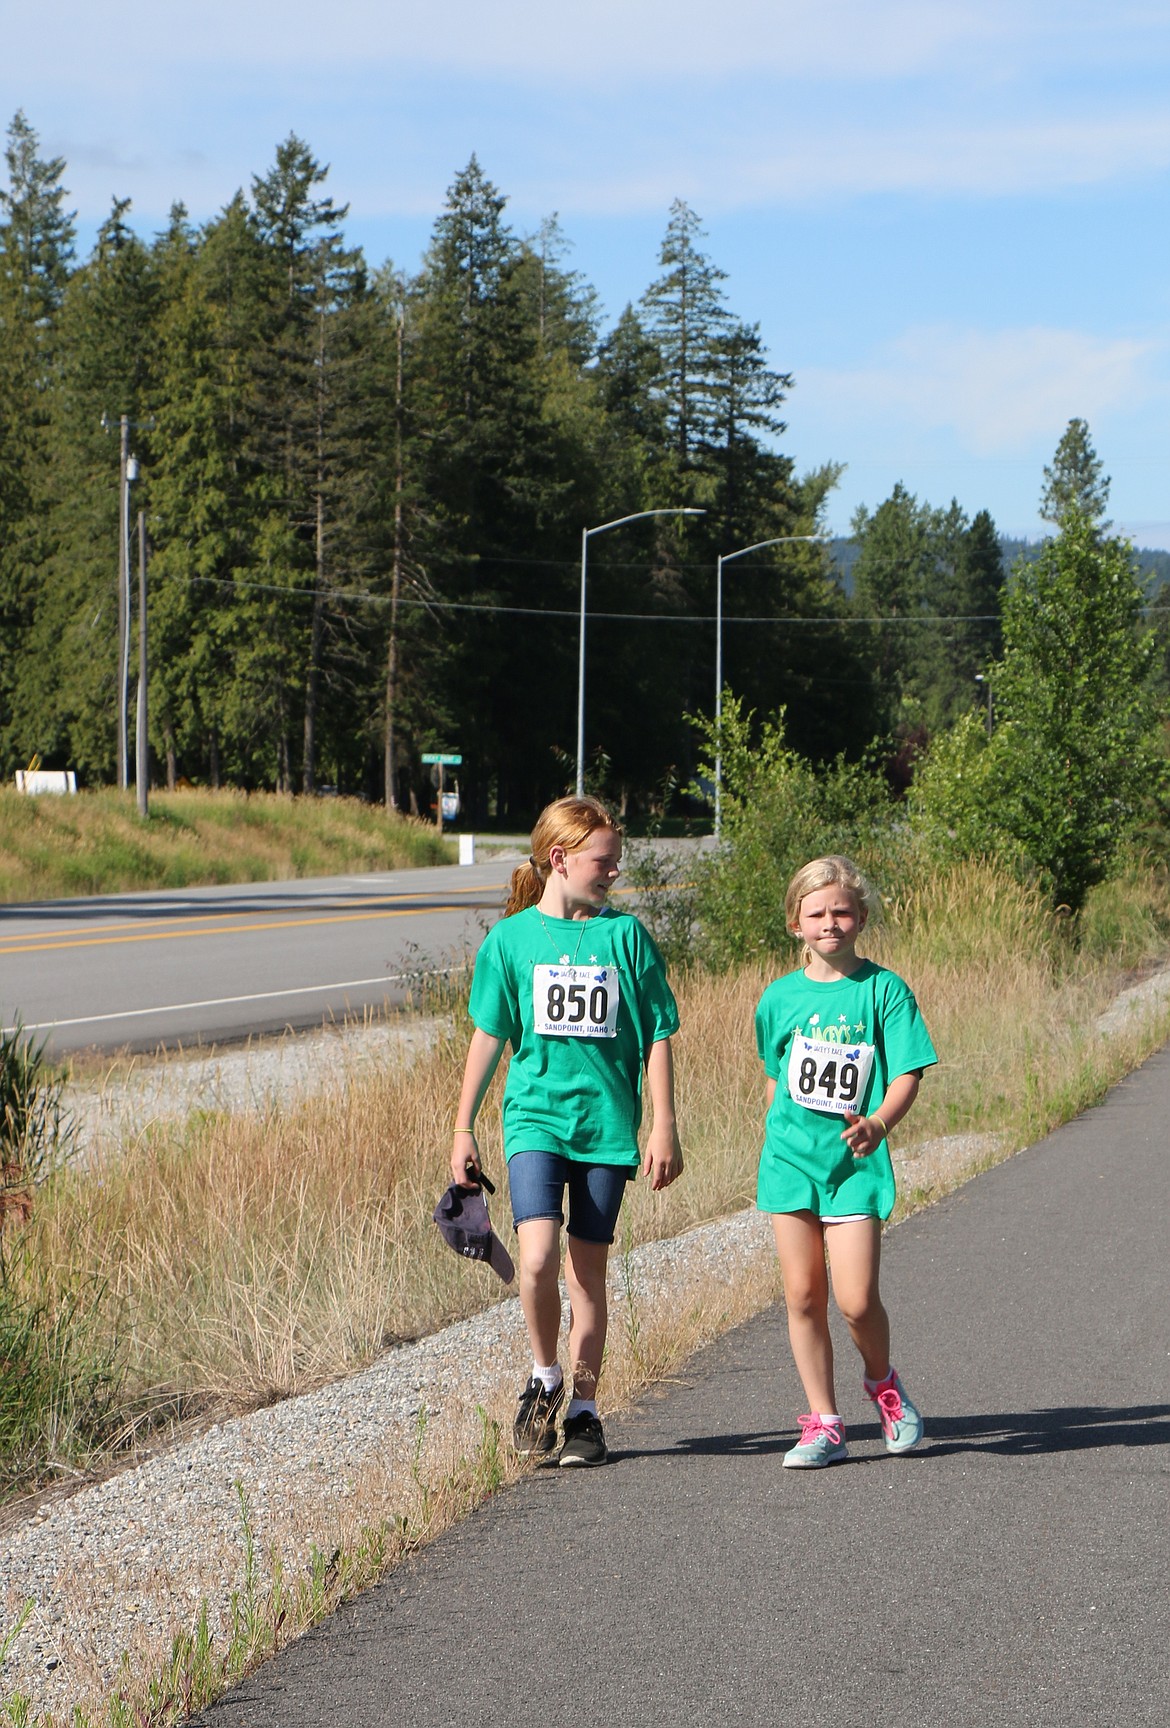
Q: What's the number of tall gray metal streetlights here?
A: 2